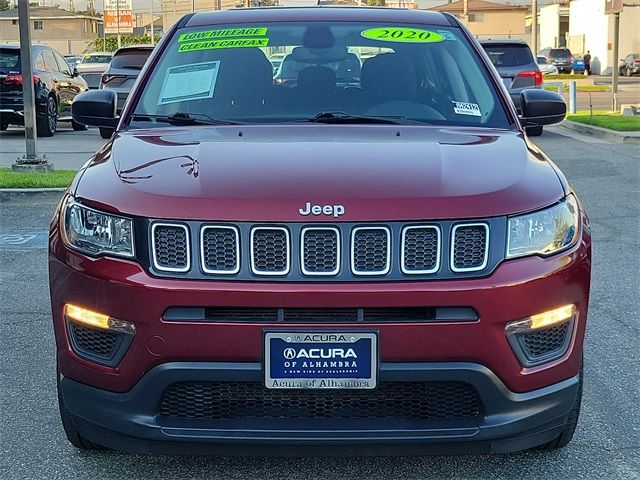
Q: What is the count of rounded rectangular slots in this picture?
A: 7